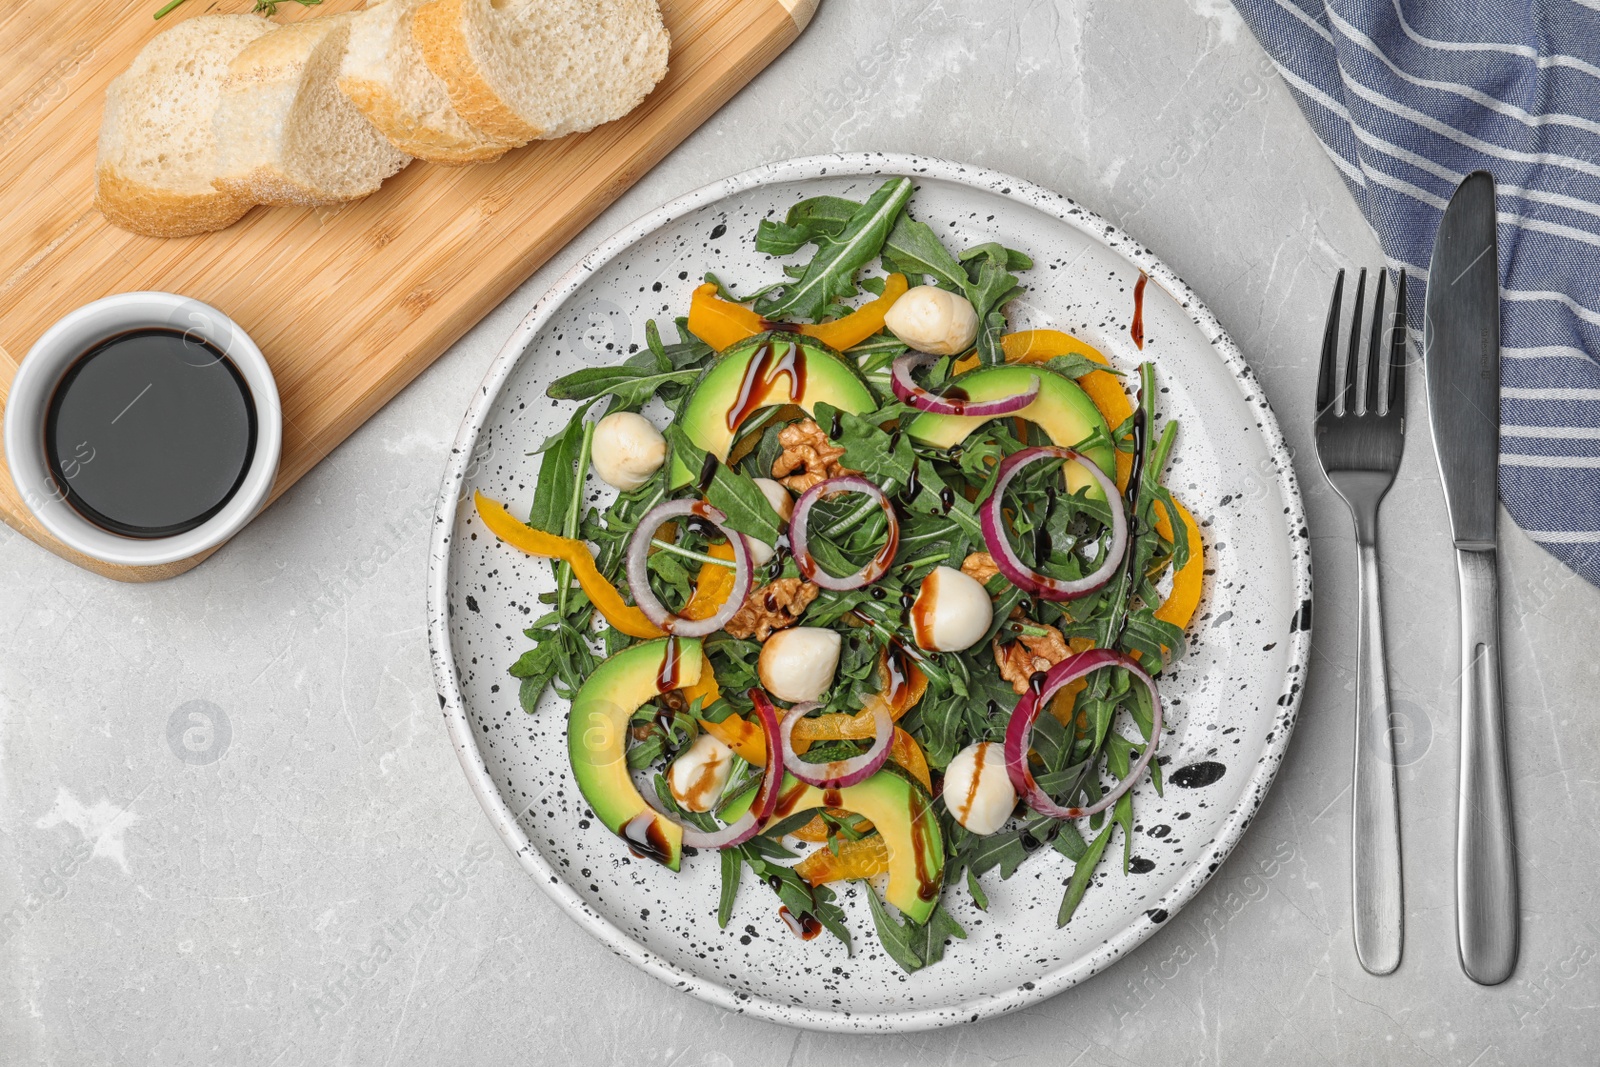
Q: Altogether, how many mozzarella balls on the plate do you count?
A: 7